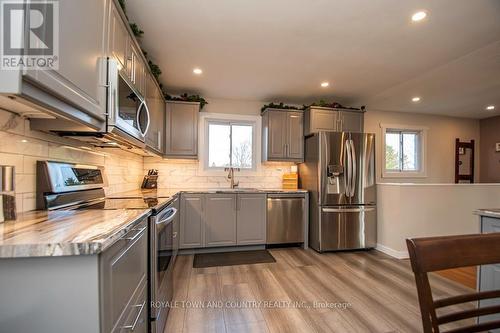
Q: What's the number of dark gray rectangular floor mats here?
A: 1